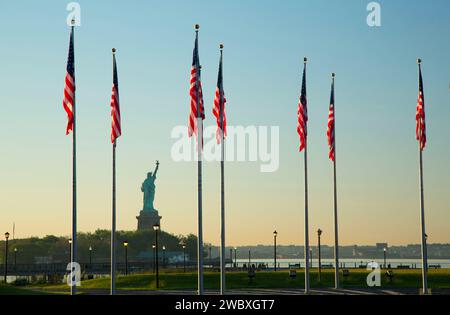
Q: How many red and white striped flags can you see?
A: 7